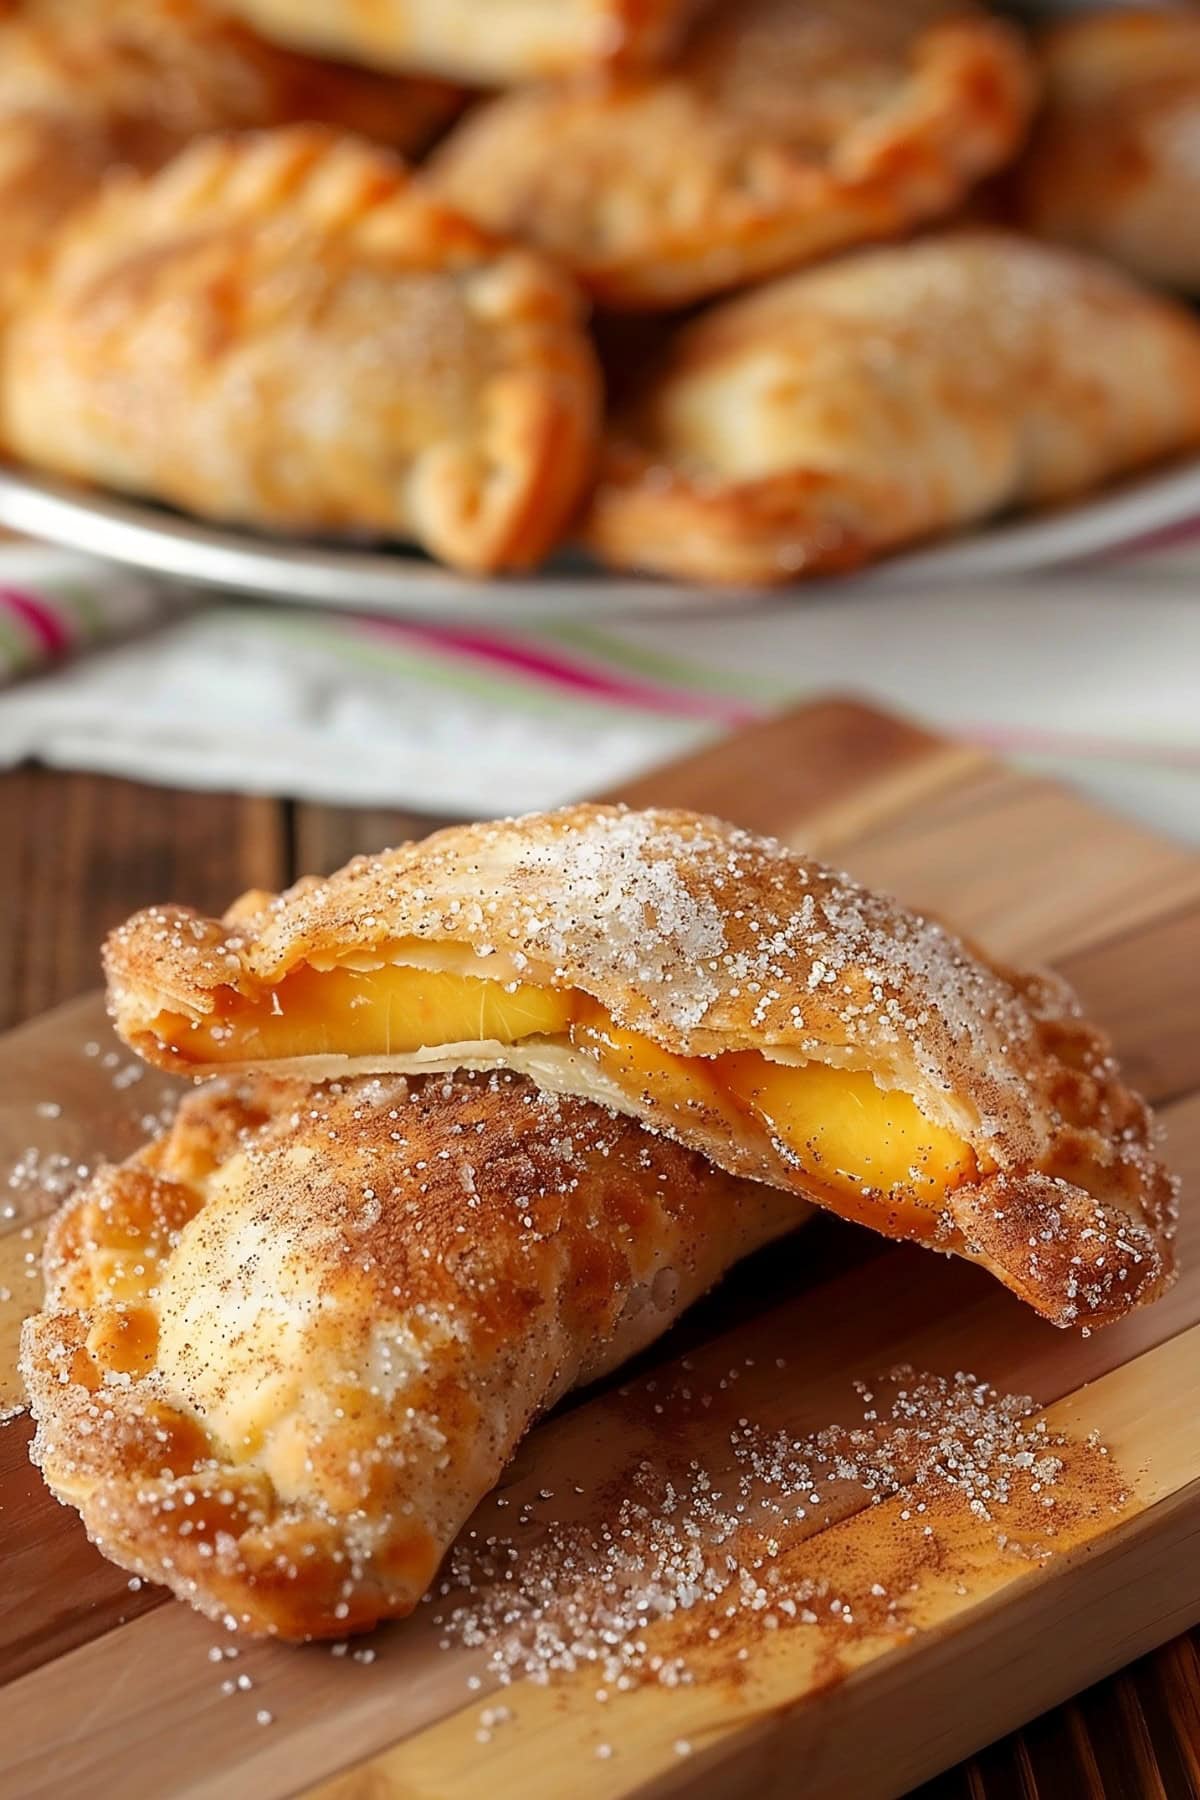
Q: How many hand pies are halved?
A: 1